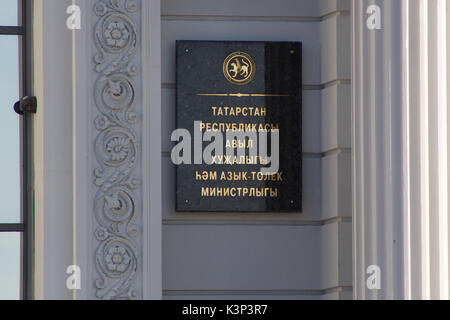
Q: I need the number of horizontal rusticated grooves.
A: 5